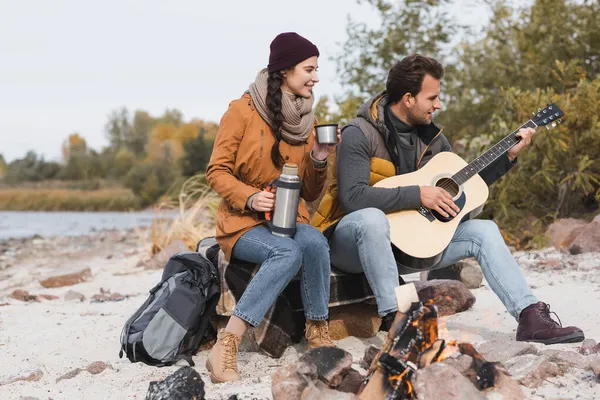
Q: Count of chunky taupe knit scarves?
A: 1